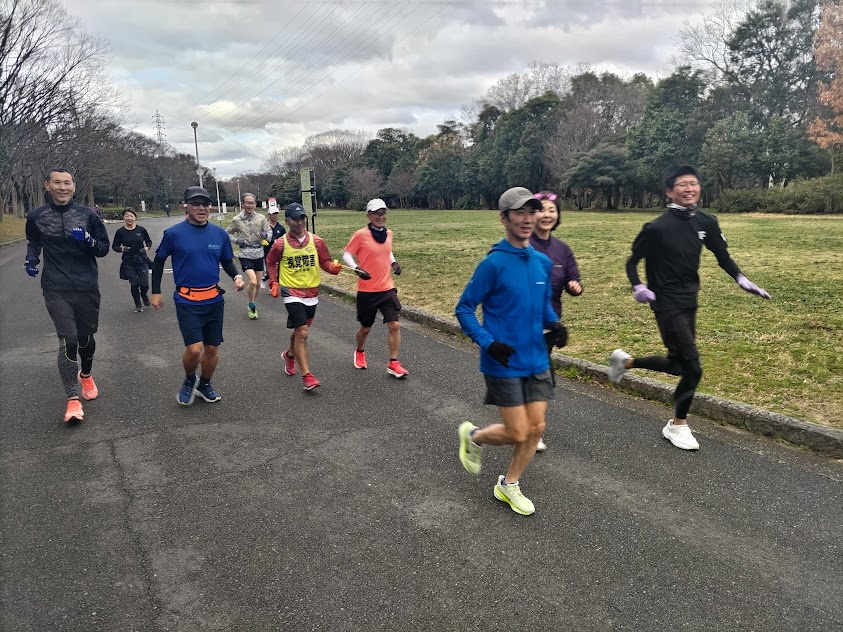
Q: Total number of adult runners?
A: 10